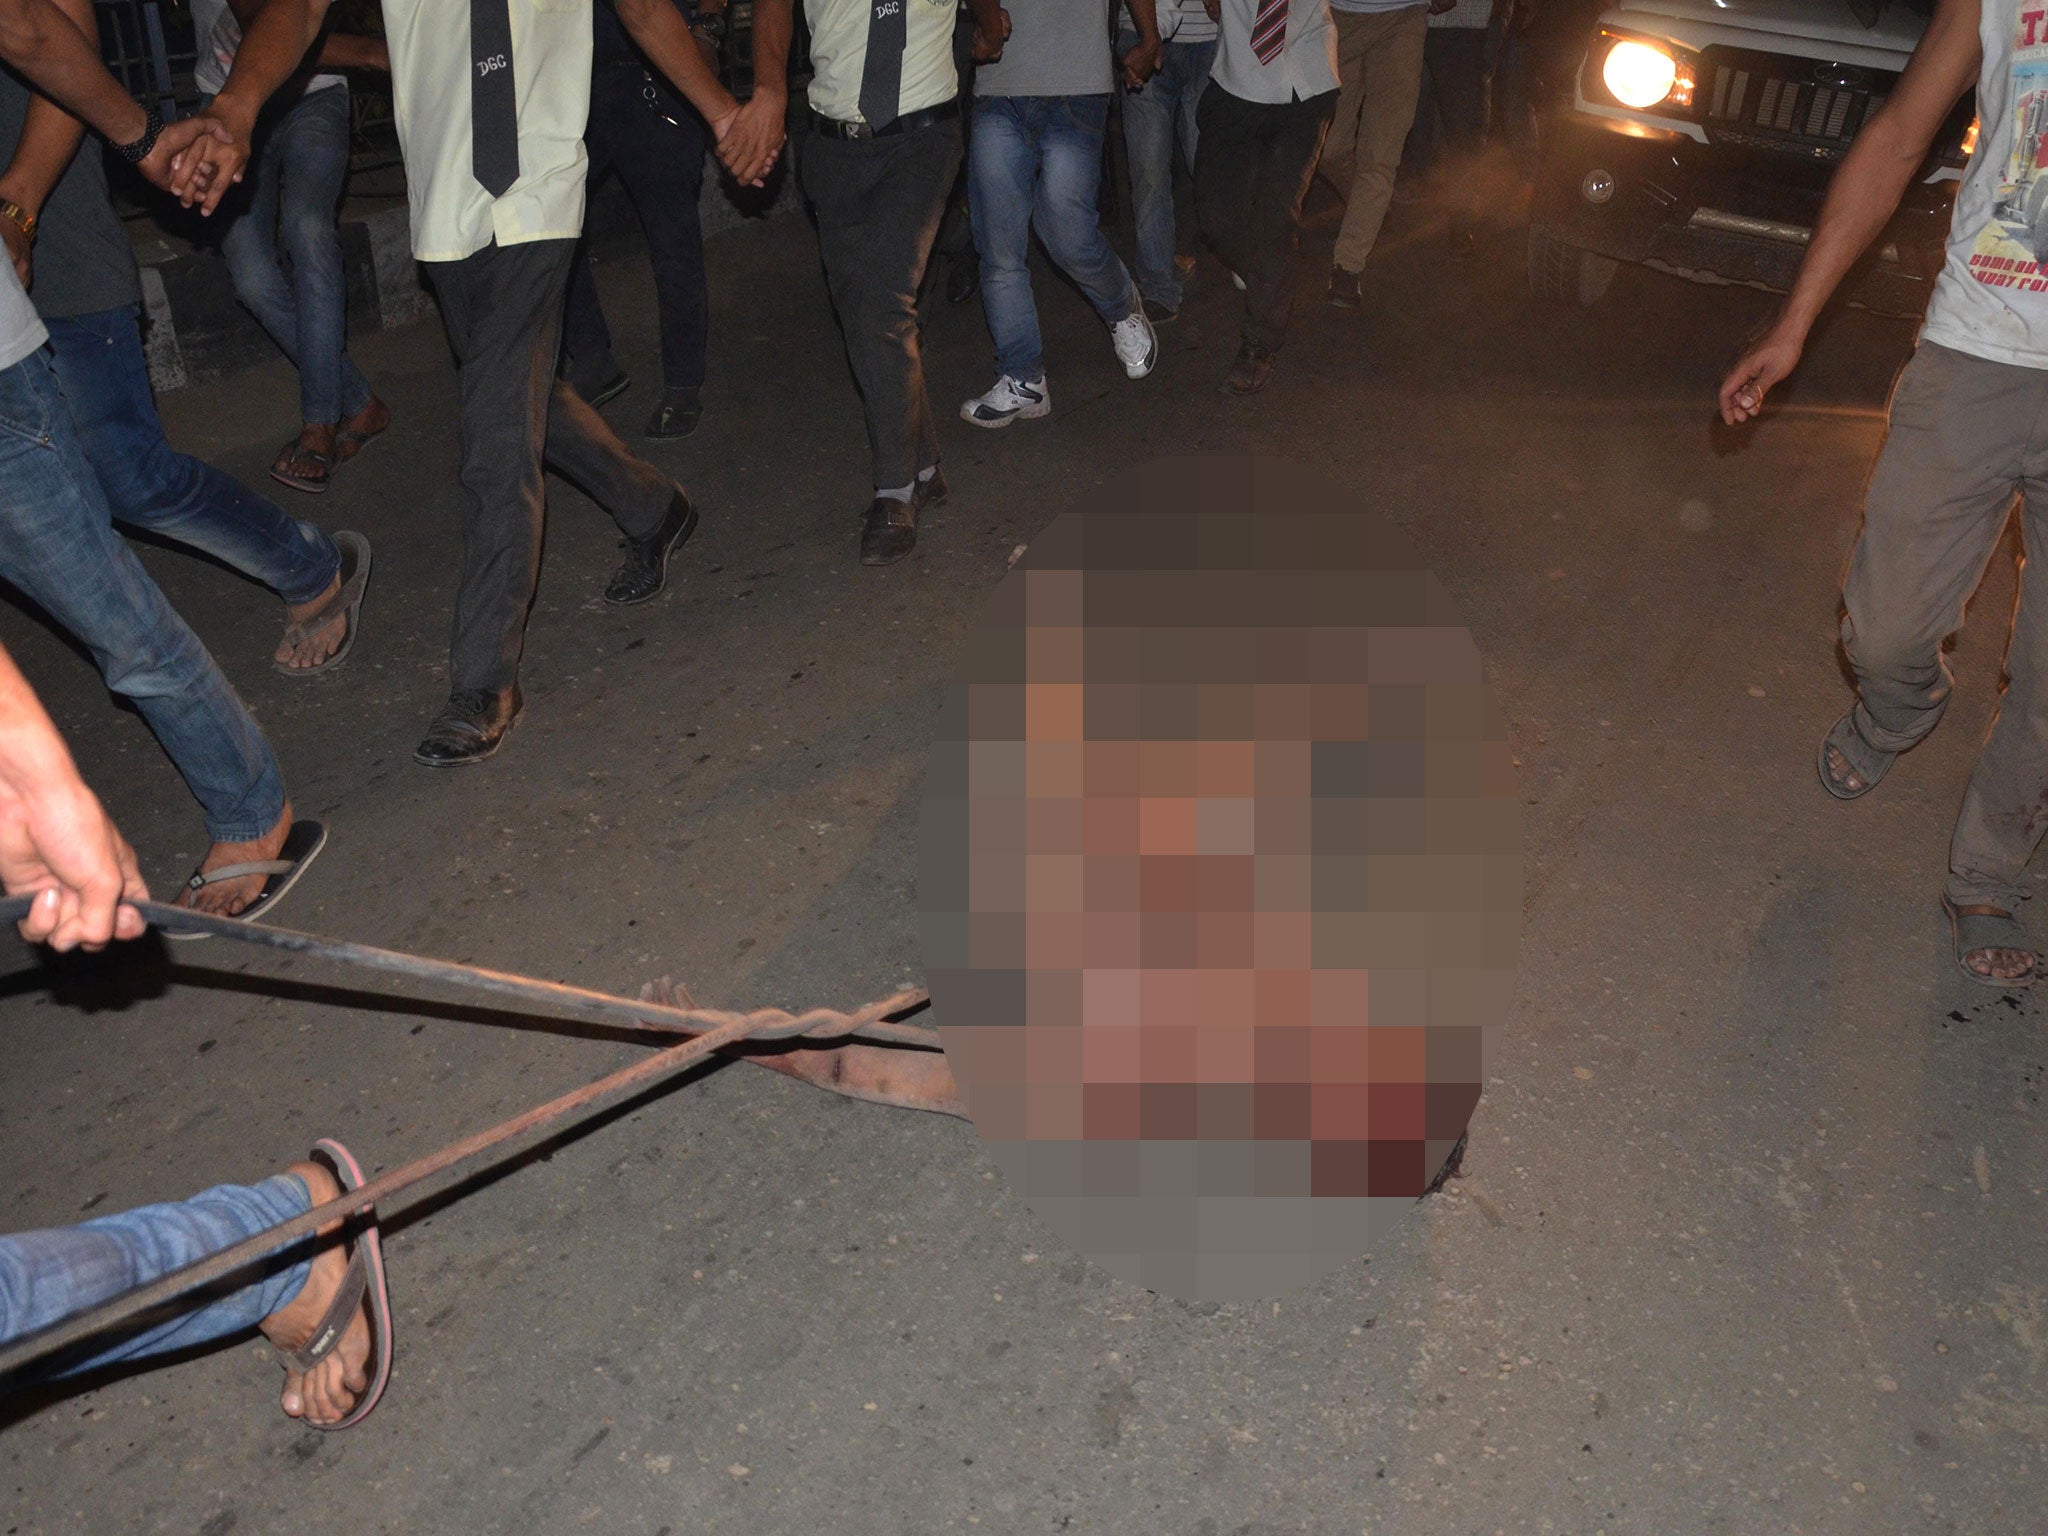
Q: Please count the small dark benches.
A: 0